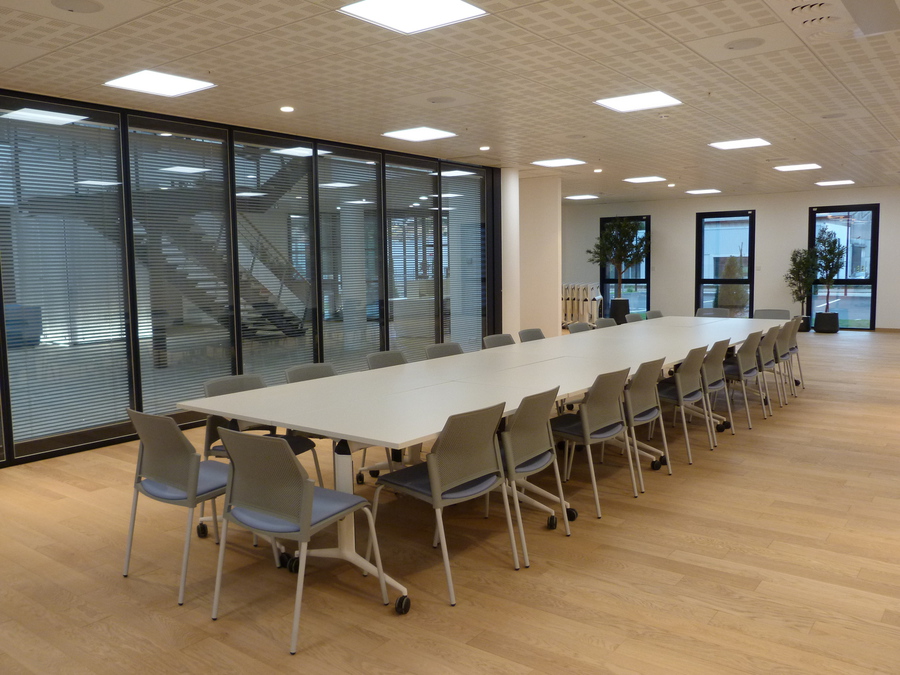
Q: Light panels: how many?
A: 11